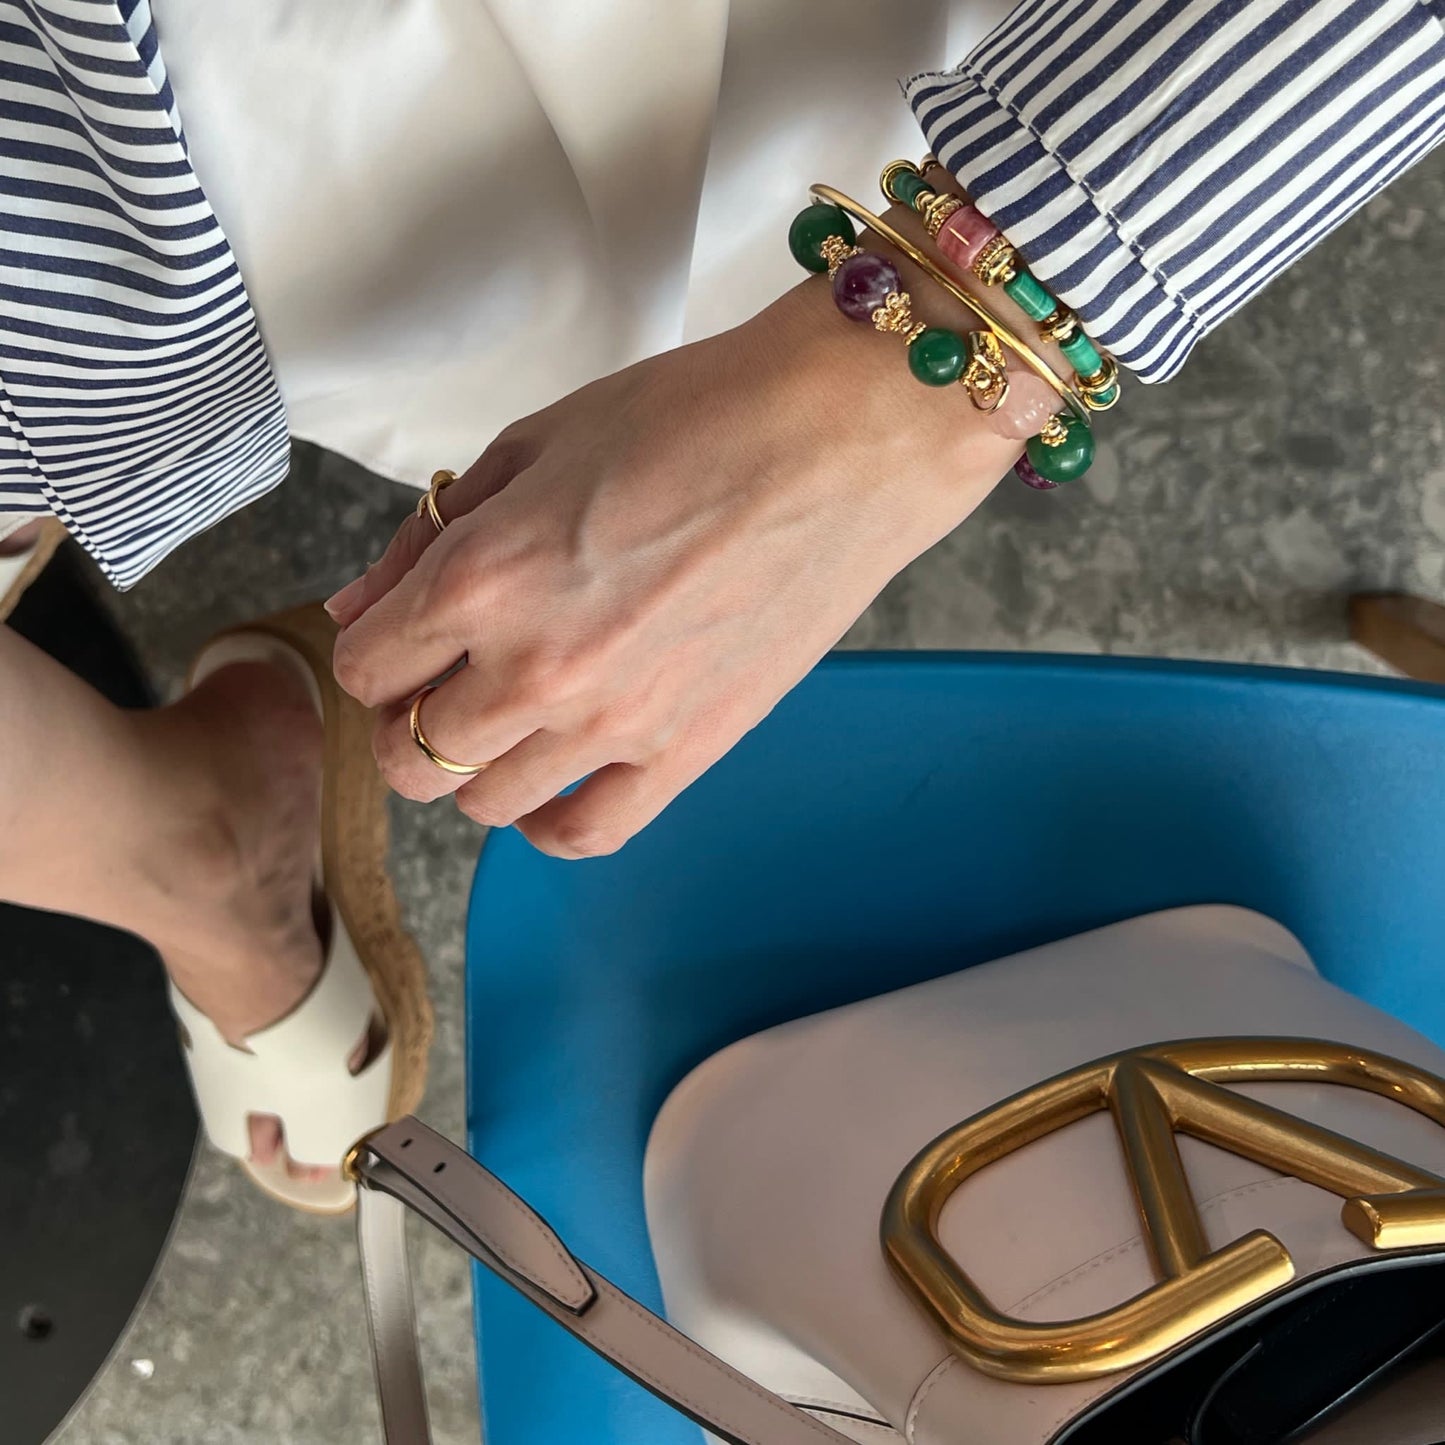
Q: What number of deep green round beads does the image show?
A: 3